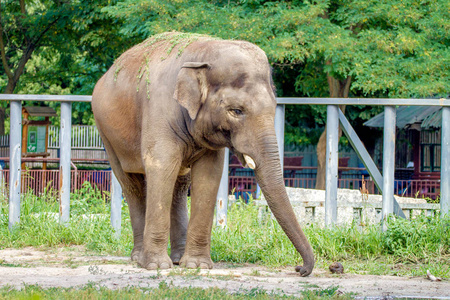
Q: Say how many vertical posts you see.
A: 8